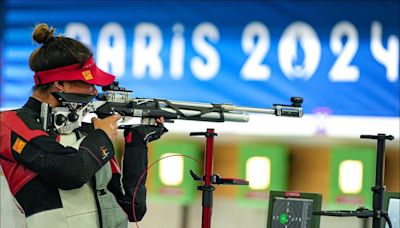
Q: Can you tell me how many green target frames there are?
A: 3